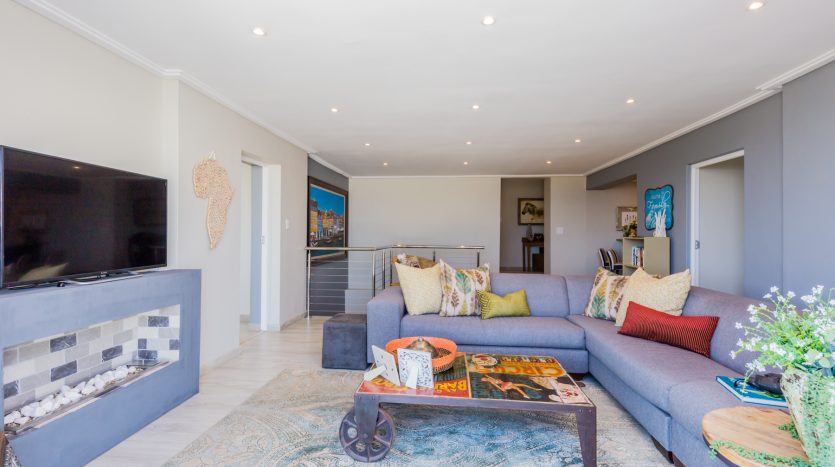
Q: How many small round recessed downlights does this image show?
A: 12